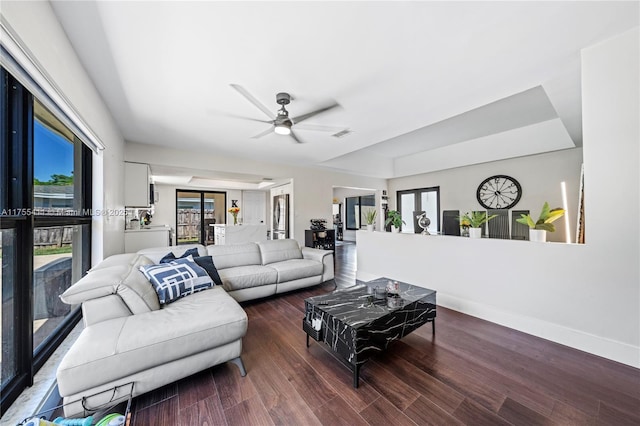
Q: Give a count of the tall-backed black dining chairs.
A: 5